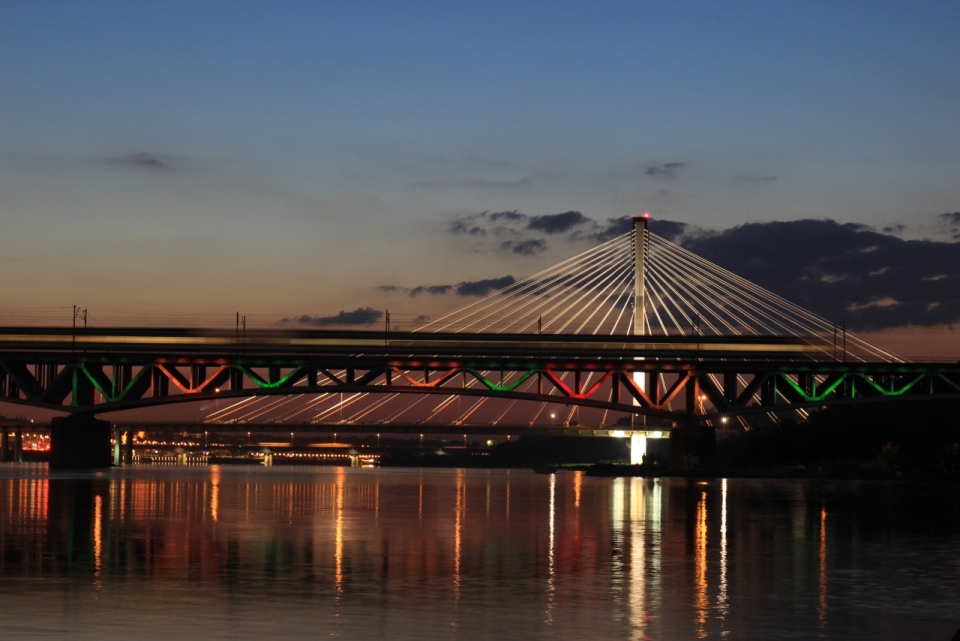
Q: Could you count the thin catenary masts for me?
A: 12